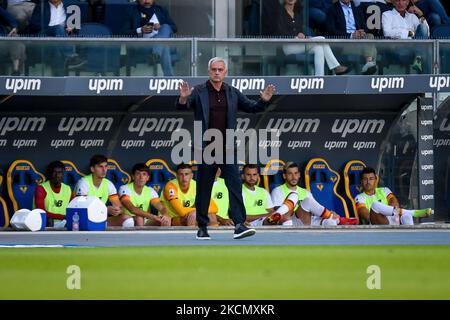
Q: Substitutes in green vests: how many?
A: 8